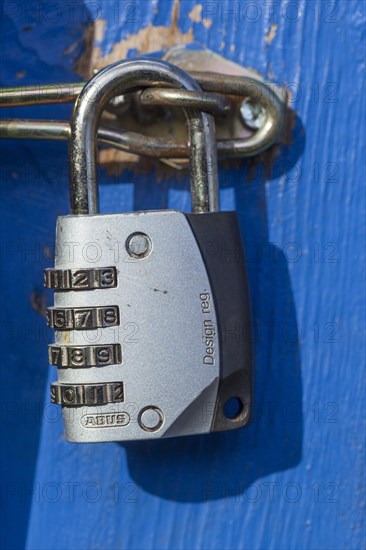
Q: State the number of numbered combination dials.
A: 4